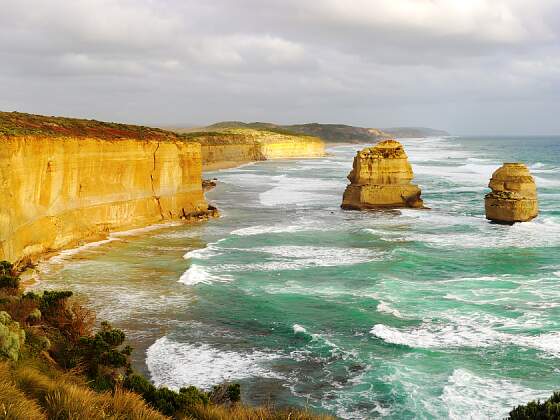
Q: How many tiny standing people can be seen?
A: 0